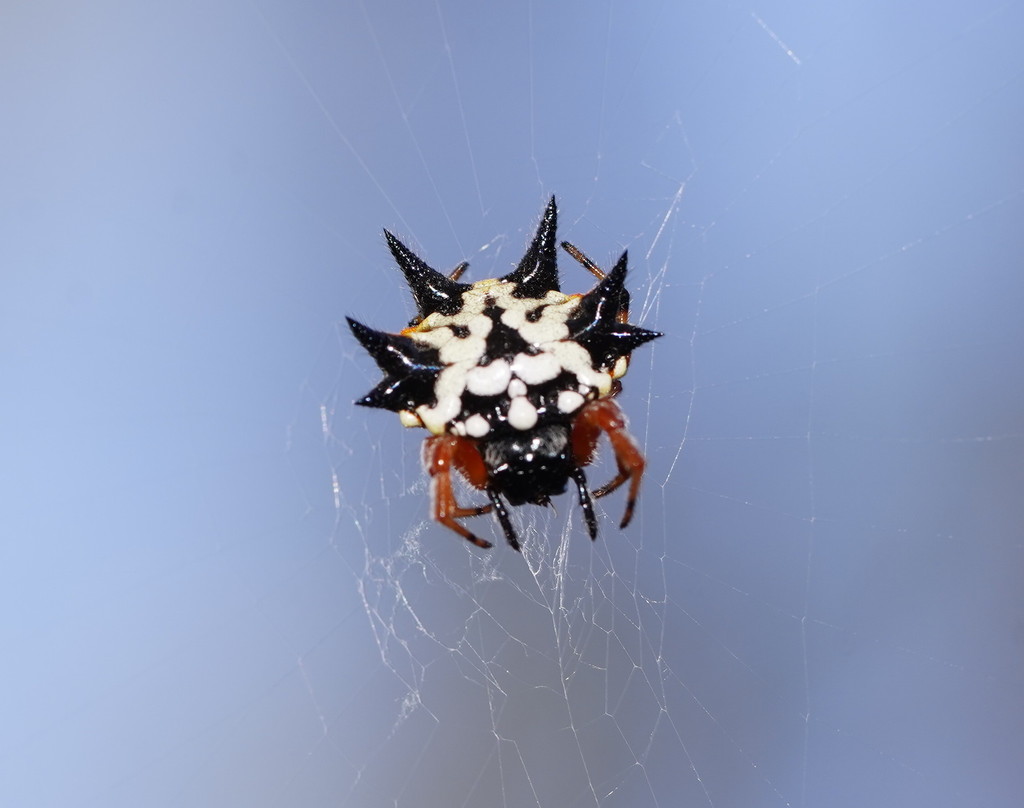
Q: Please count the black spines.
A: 6